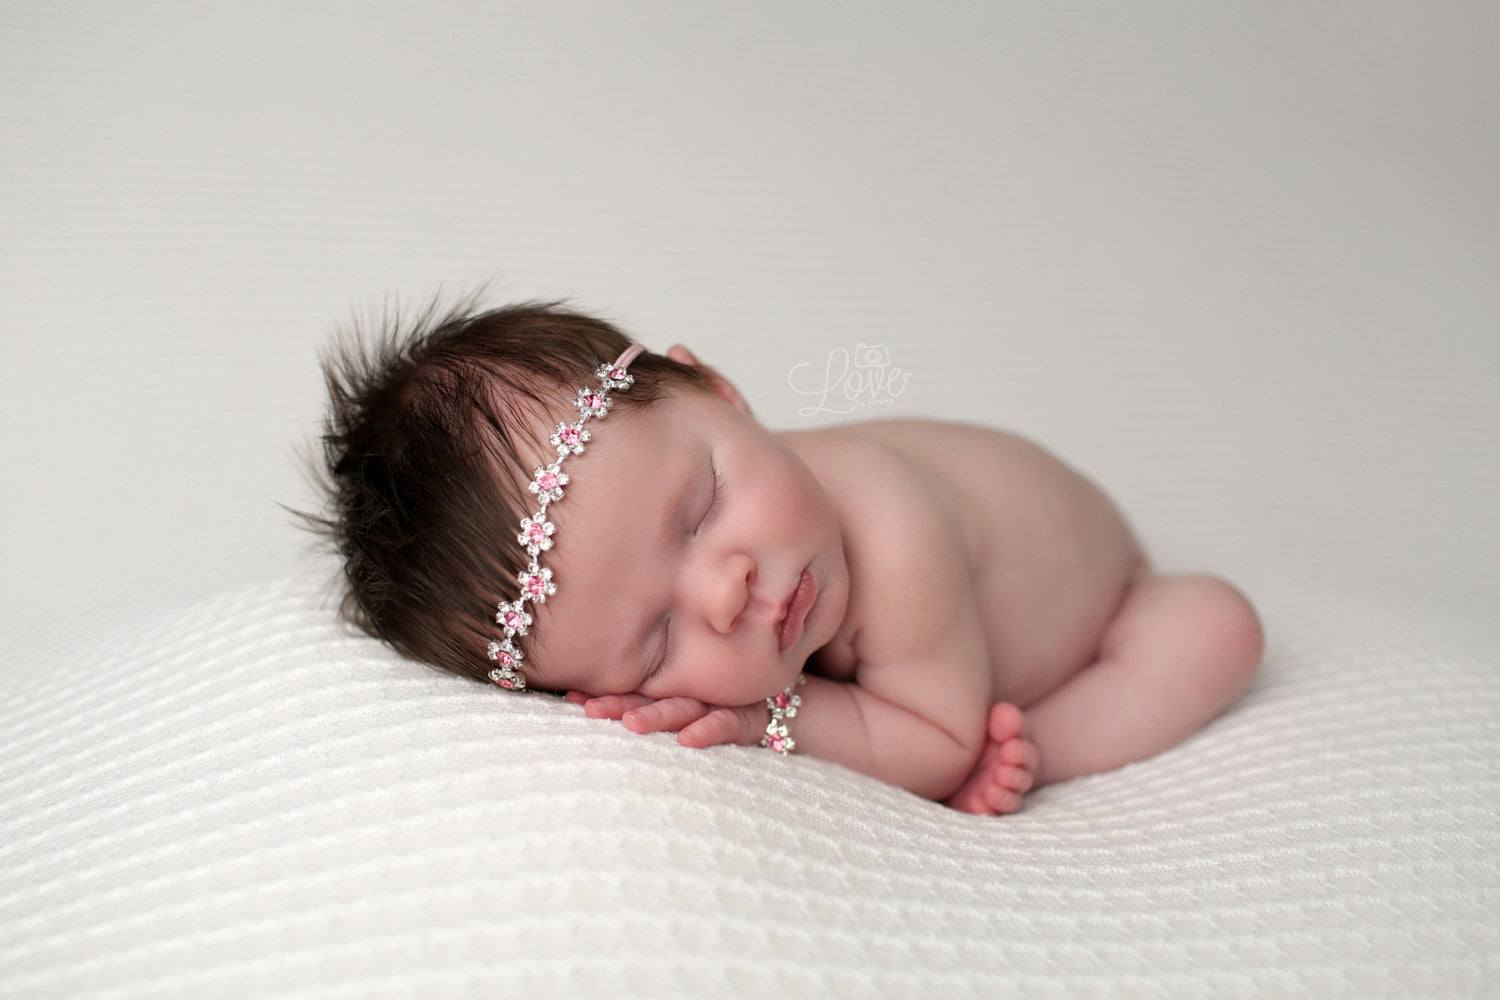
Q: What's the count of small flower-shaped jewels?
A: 11